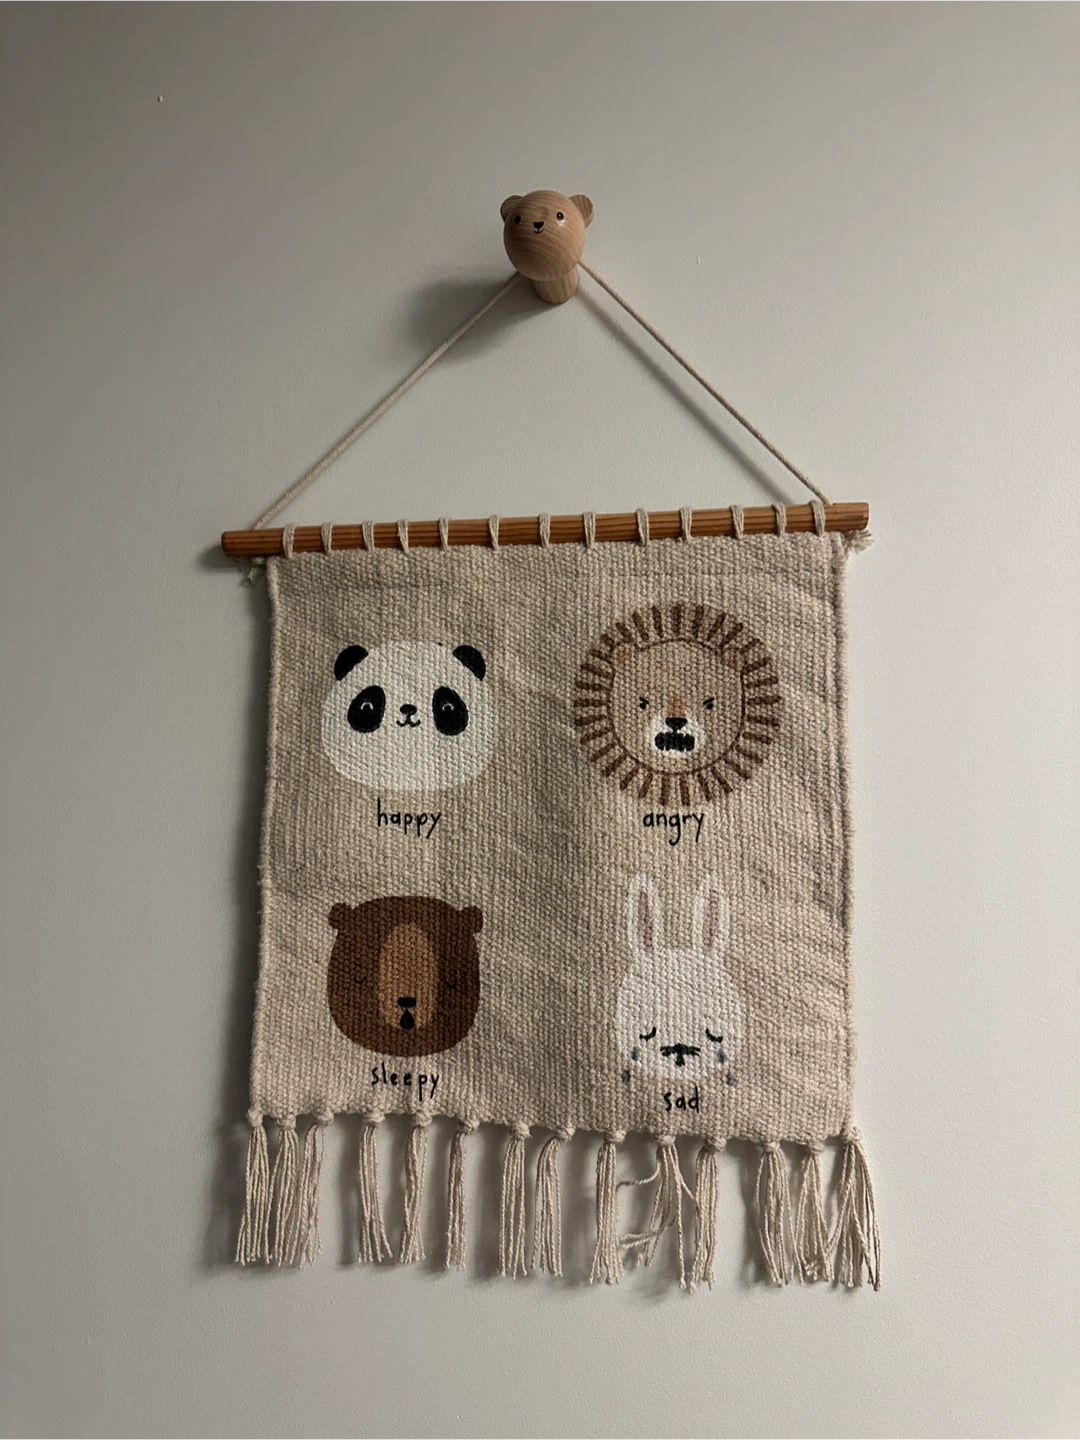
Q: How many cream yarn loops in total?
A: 13